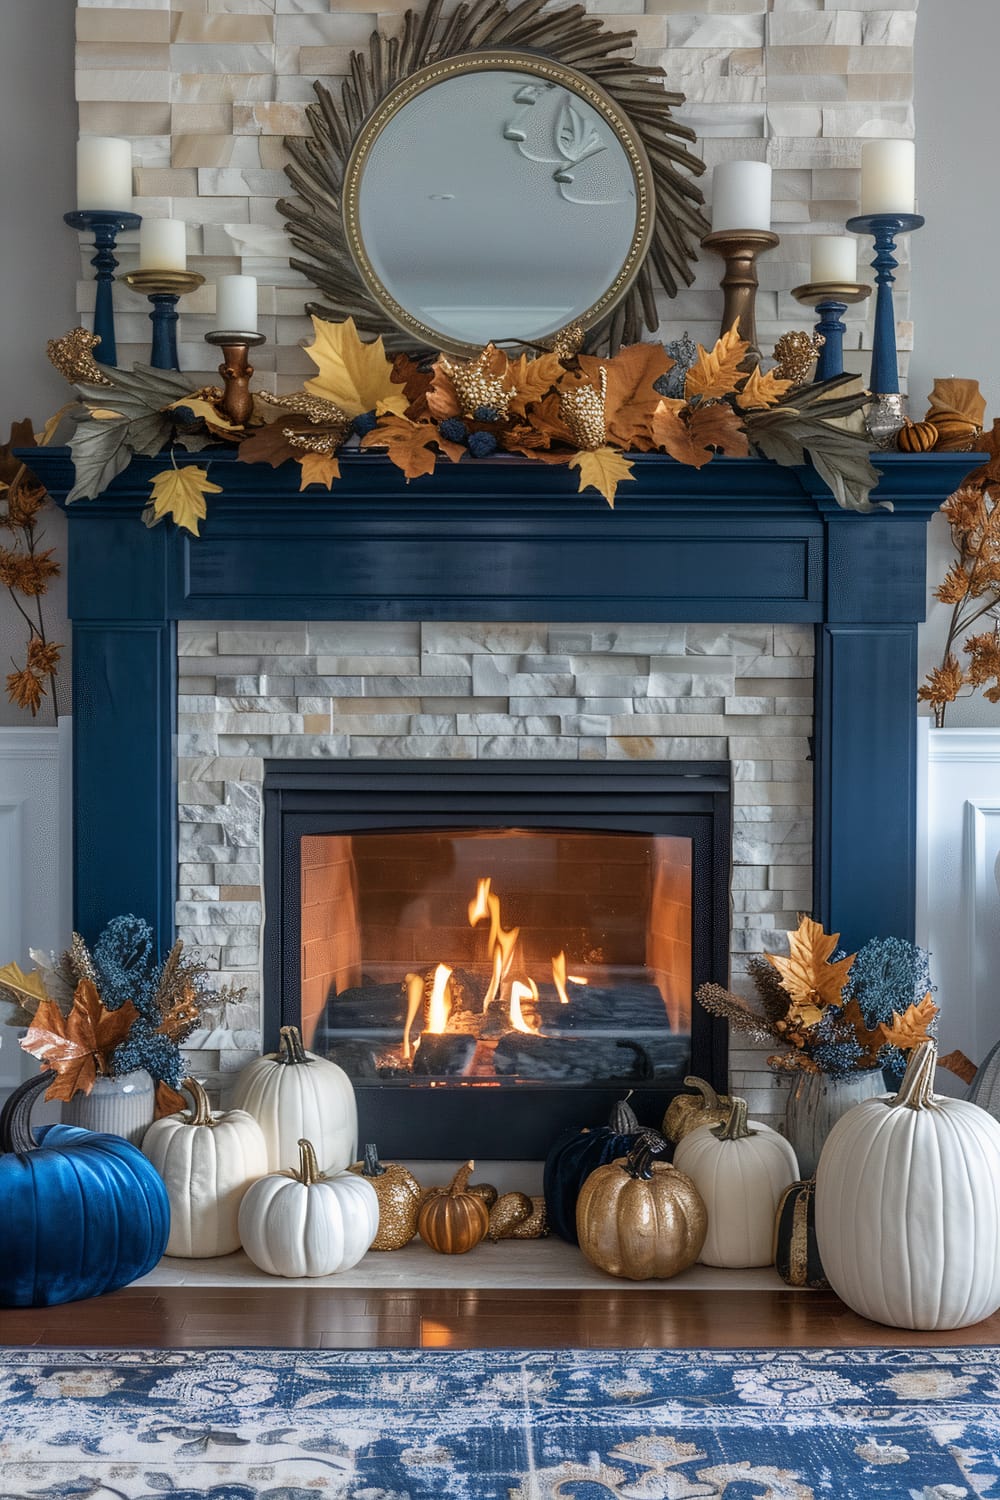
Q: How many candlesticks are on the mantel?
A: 6